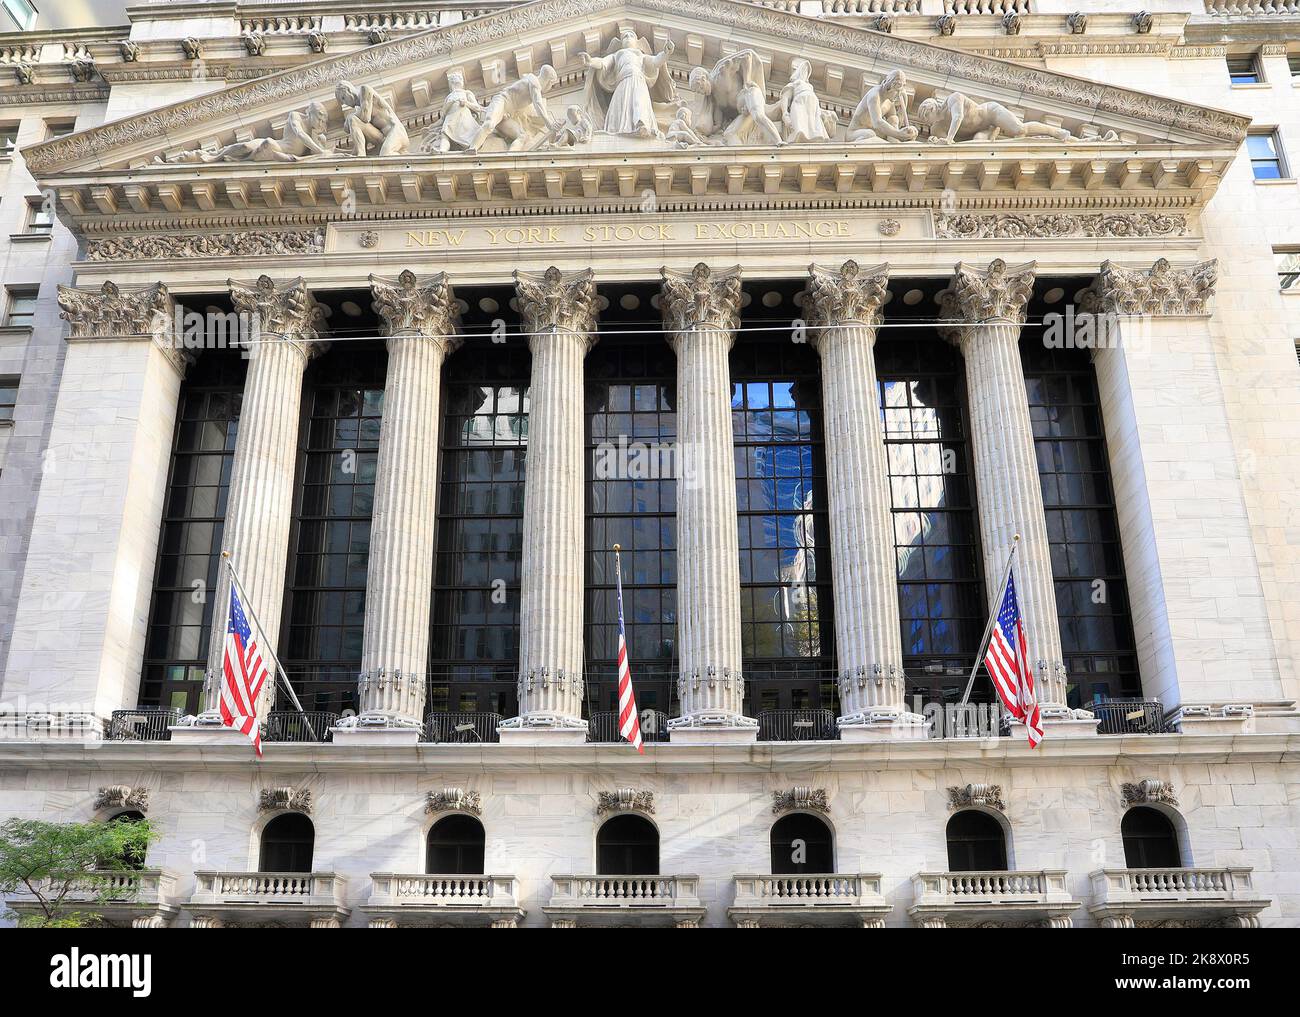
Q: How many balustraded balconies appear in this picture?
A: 7